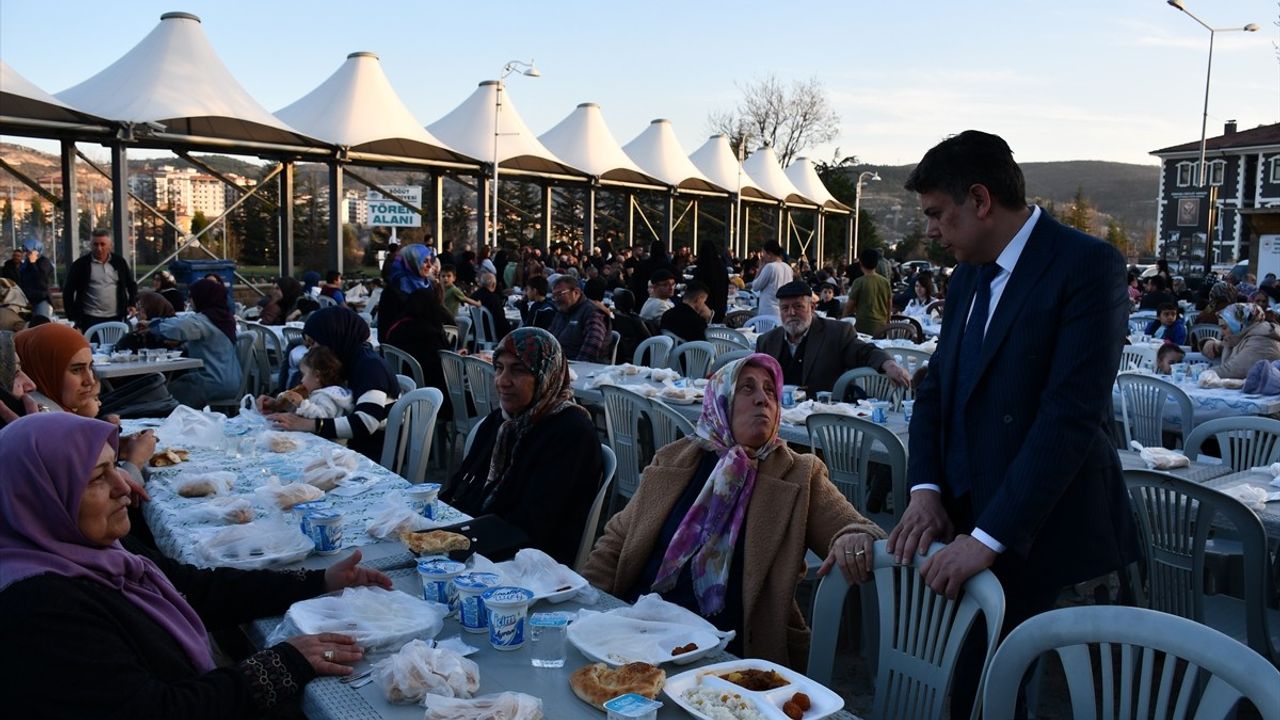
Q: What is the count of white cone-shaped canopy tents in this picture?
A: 9